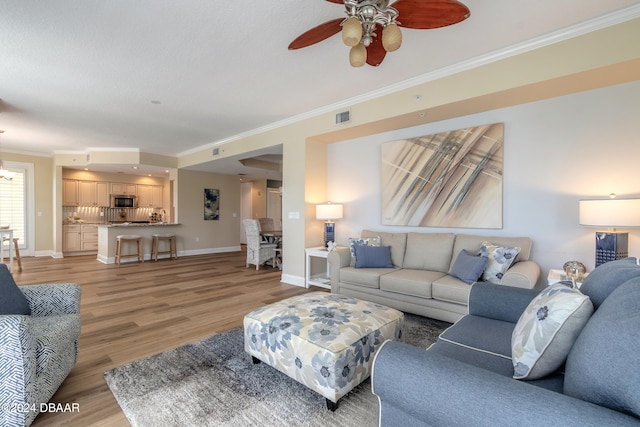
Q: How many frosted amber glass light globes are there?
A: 3